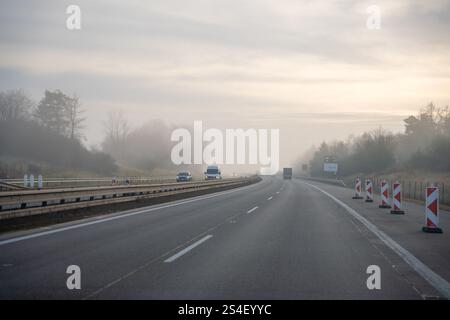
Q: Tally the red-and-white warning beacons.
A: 5